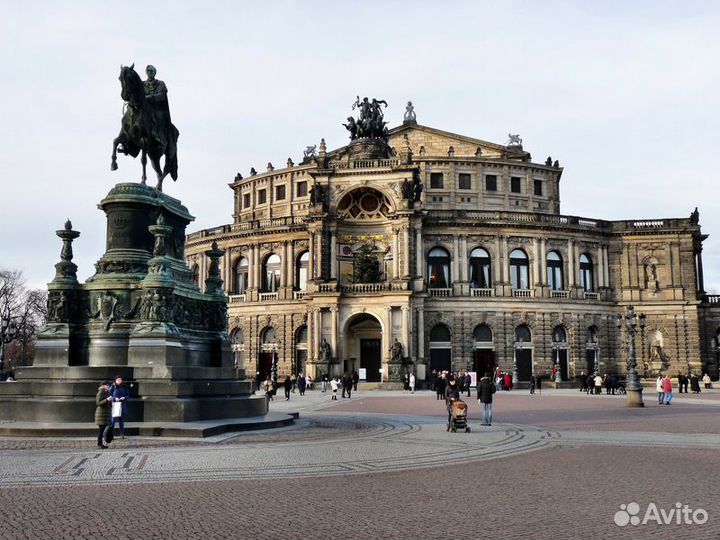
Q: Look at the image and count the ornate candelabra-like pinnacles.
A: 3